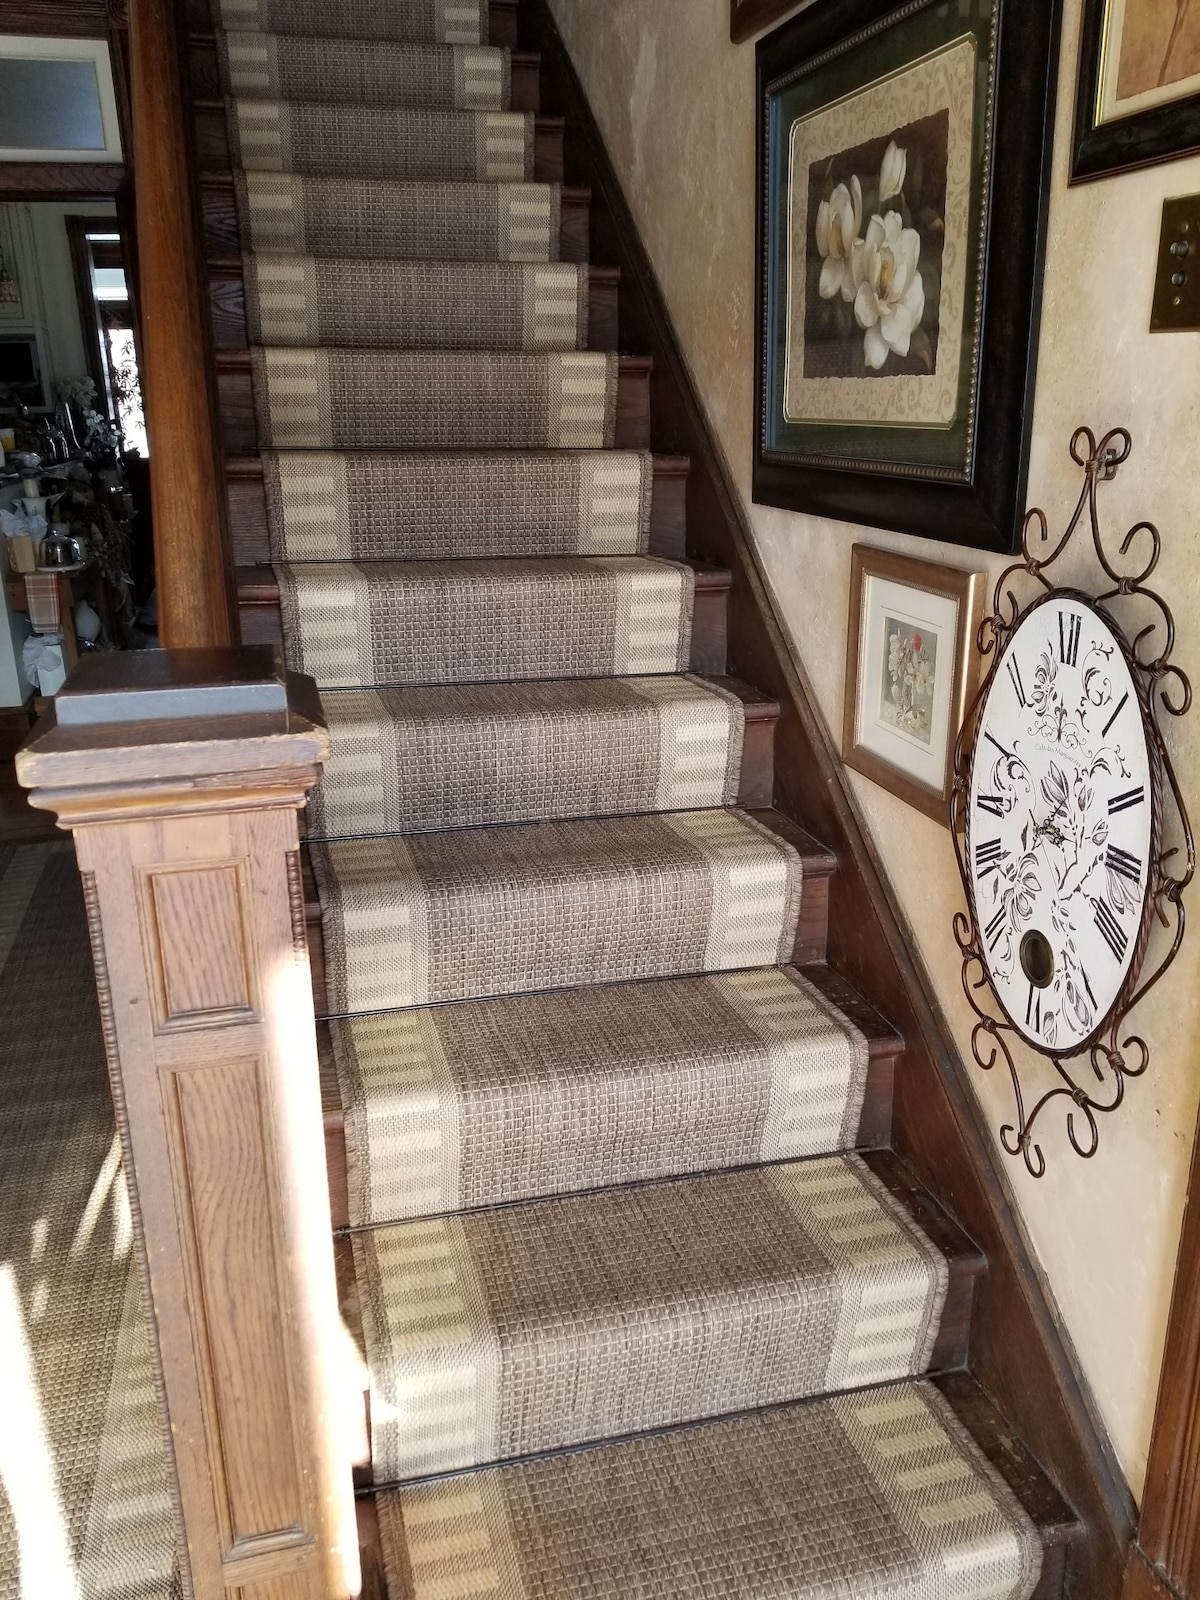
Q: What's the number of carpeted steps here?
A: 13